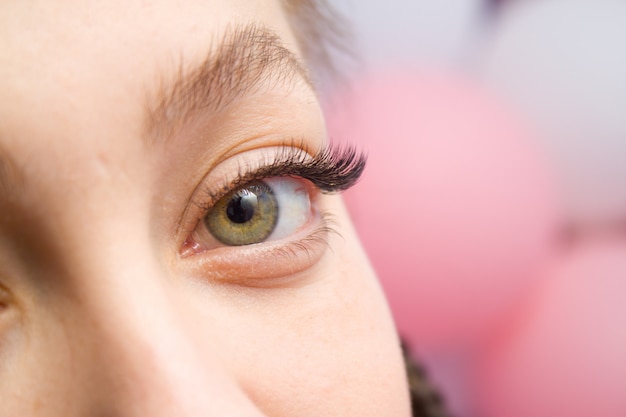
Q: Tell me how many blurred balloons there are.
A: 4